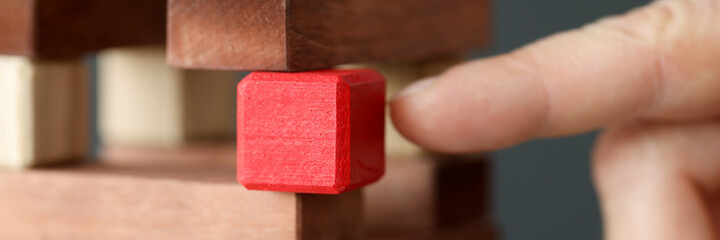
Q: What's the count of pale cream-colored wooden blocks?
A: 3